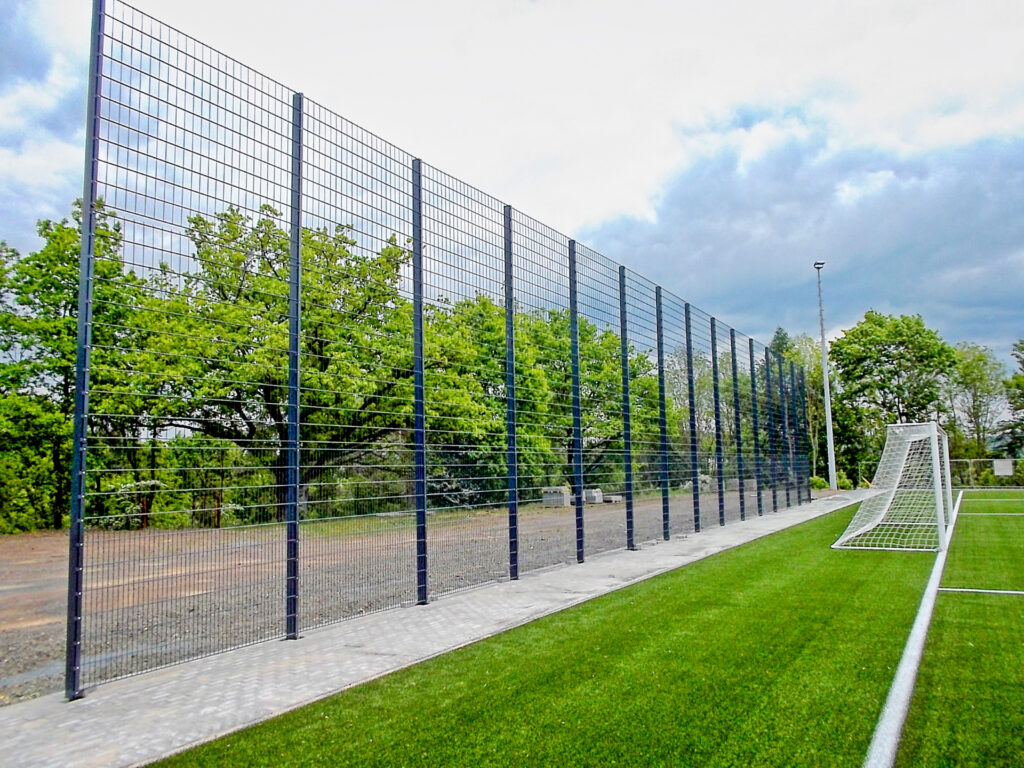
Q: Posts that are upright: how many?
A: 15